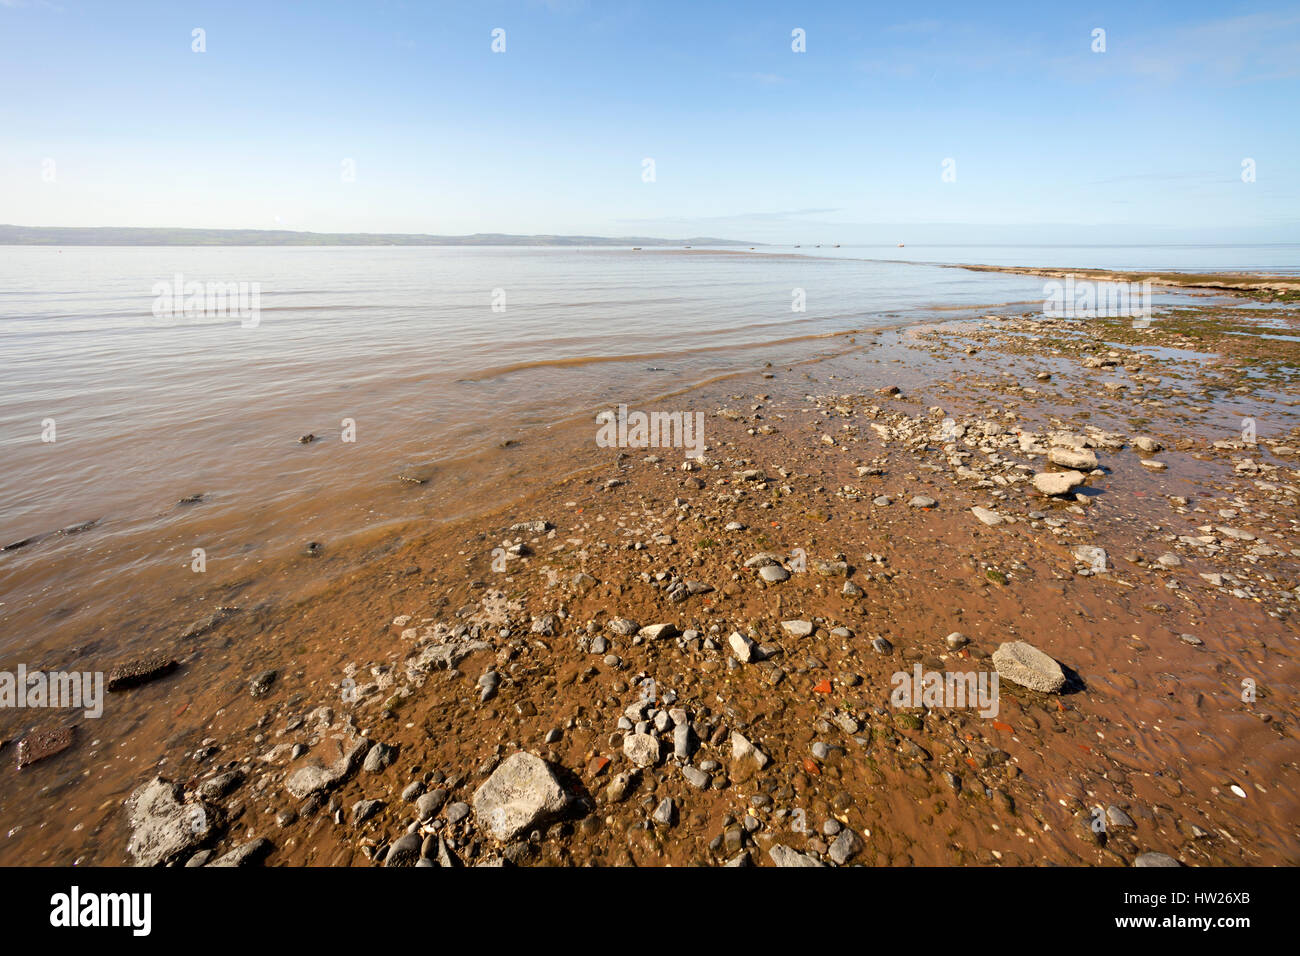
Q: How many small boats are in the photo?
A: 7